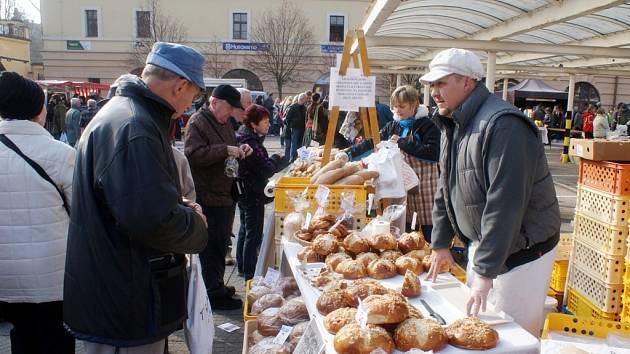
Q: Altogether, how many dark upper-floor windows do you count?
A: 4